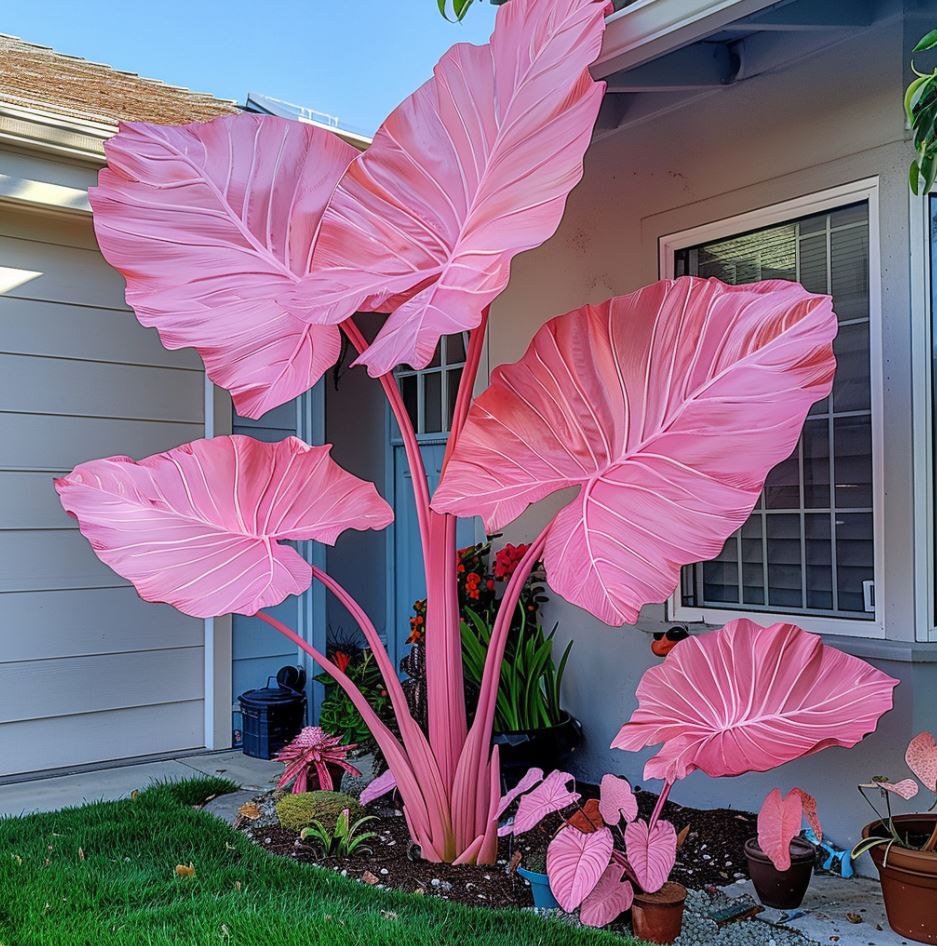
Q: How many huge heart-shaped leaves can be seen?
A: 5